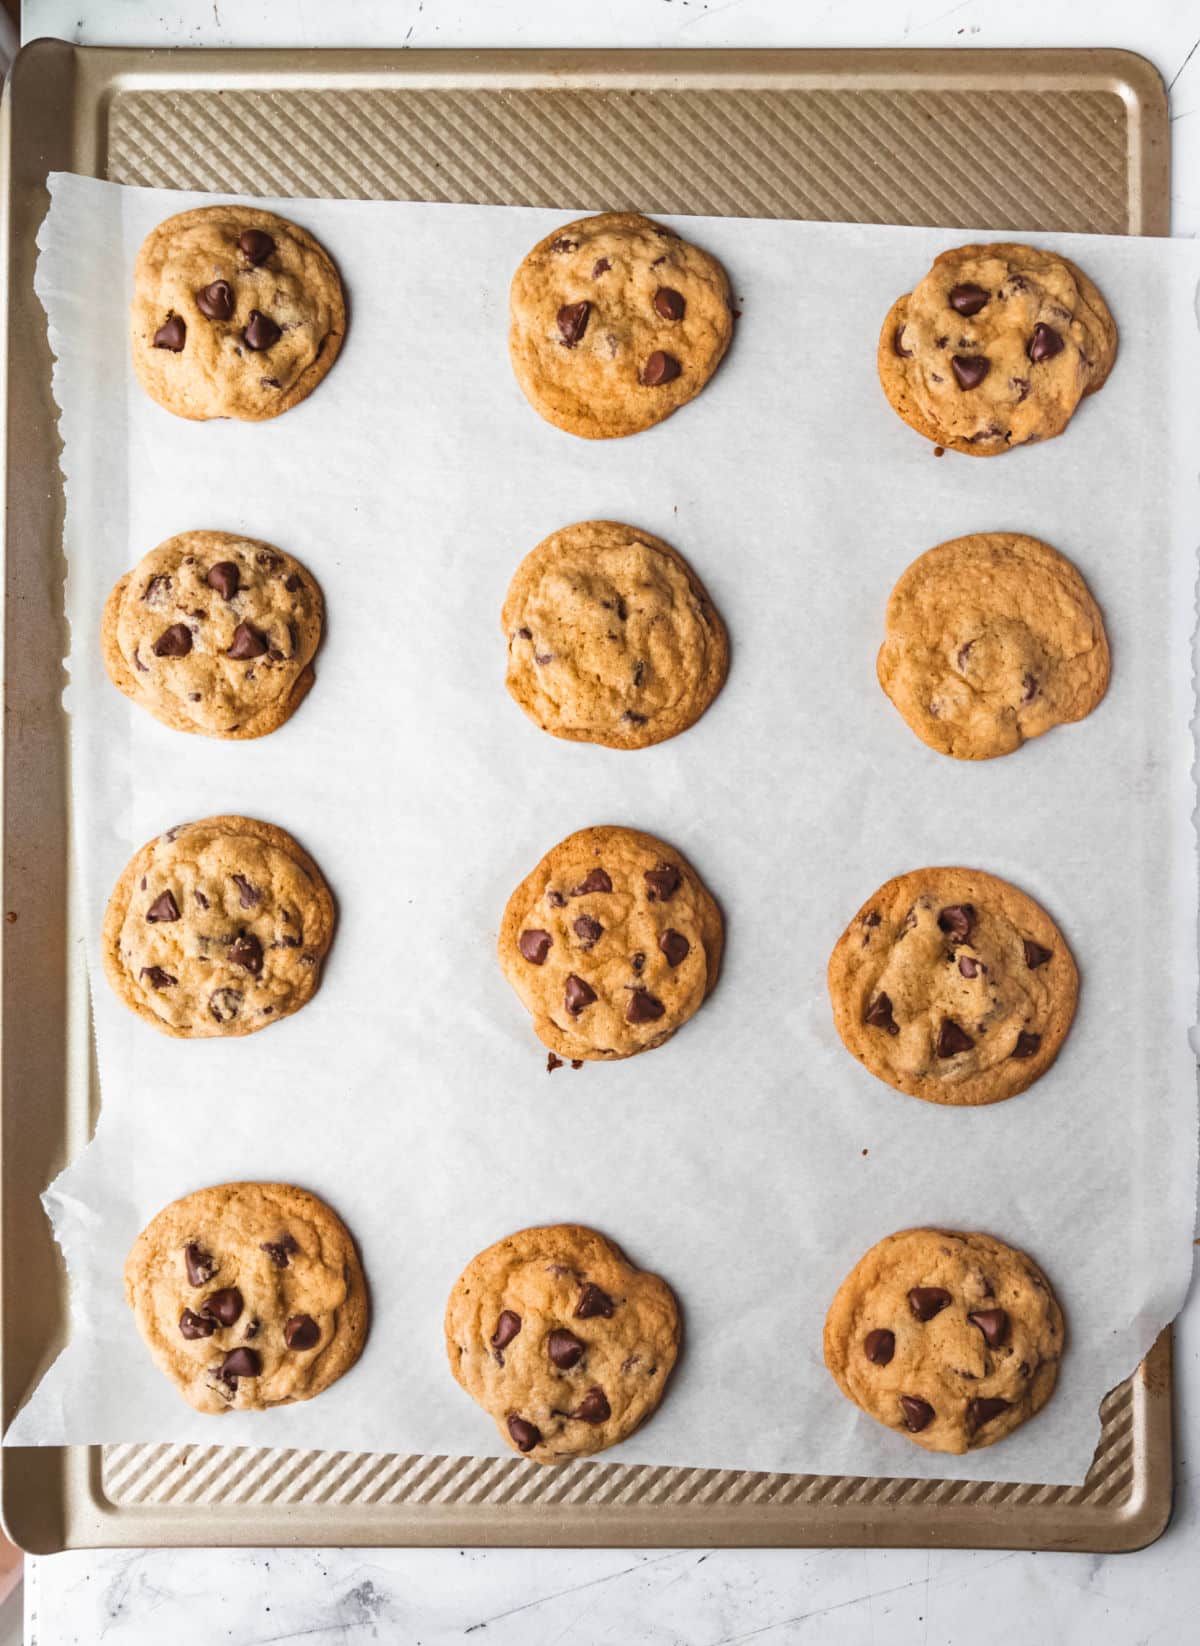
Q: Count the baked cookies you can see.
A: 12